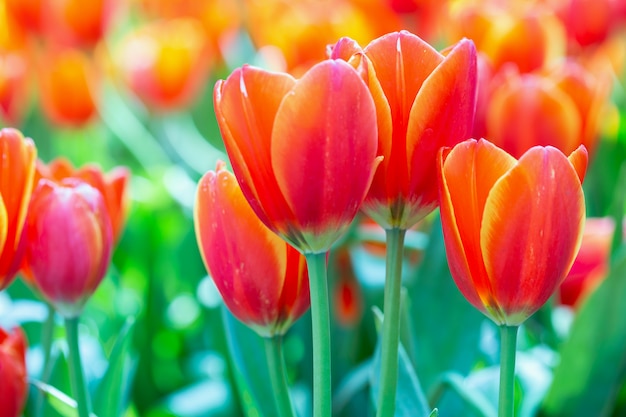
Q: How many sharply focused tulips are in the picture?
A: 4